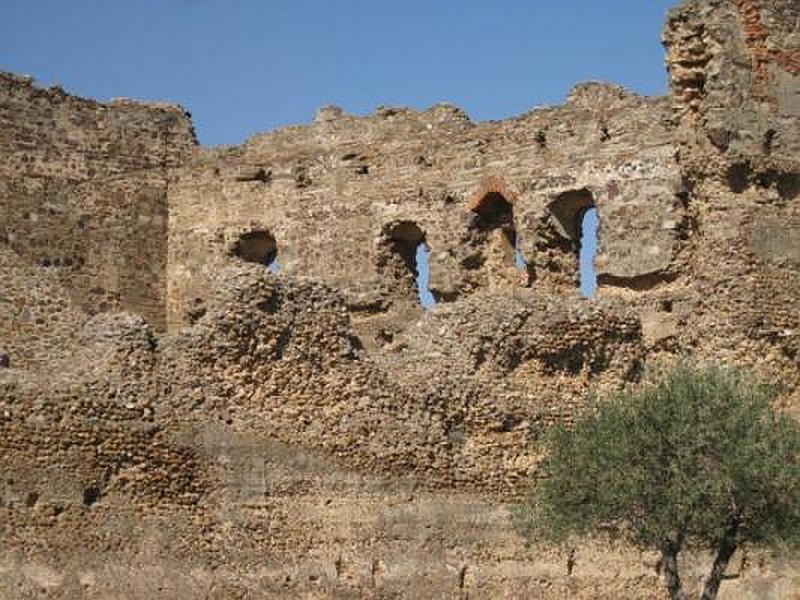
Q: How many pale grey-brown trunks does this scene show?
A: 2